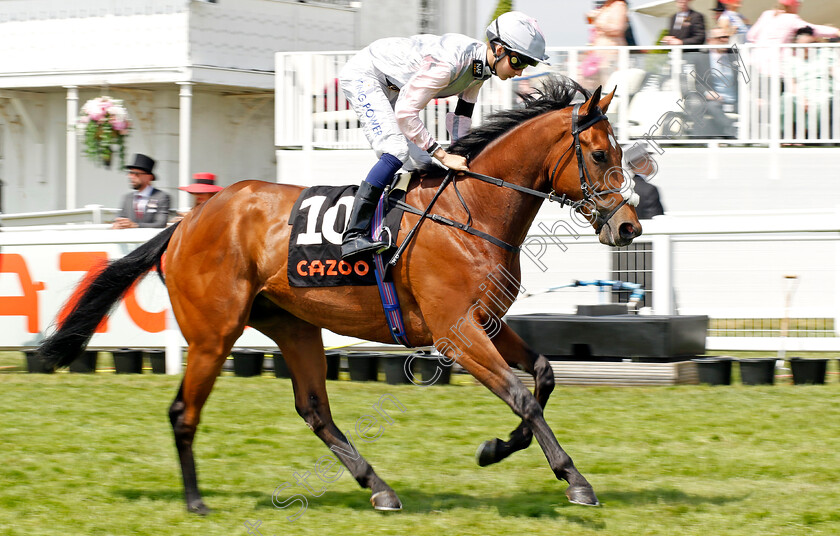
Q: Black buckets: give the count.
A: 13